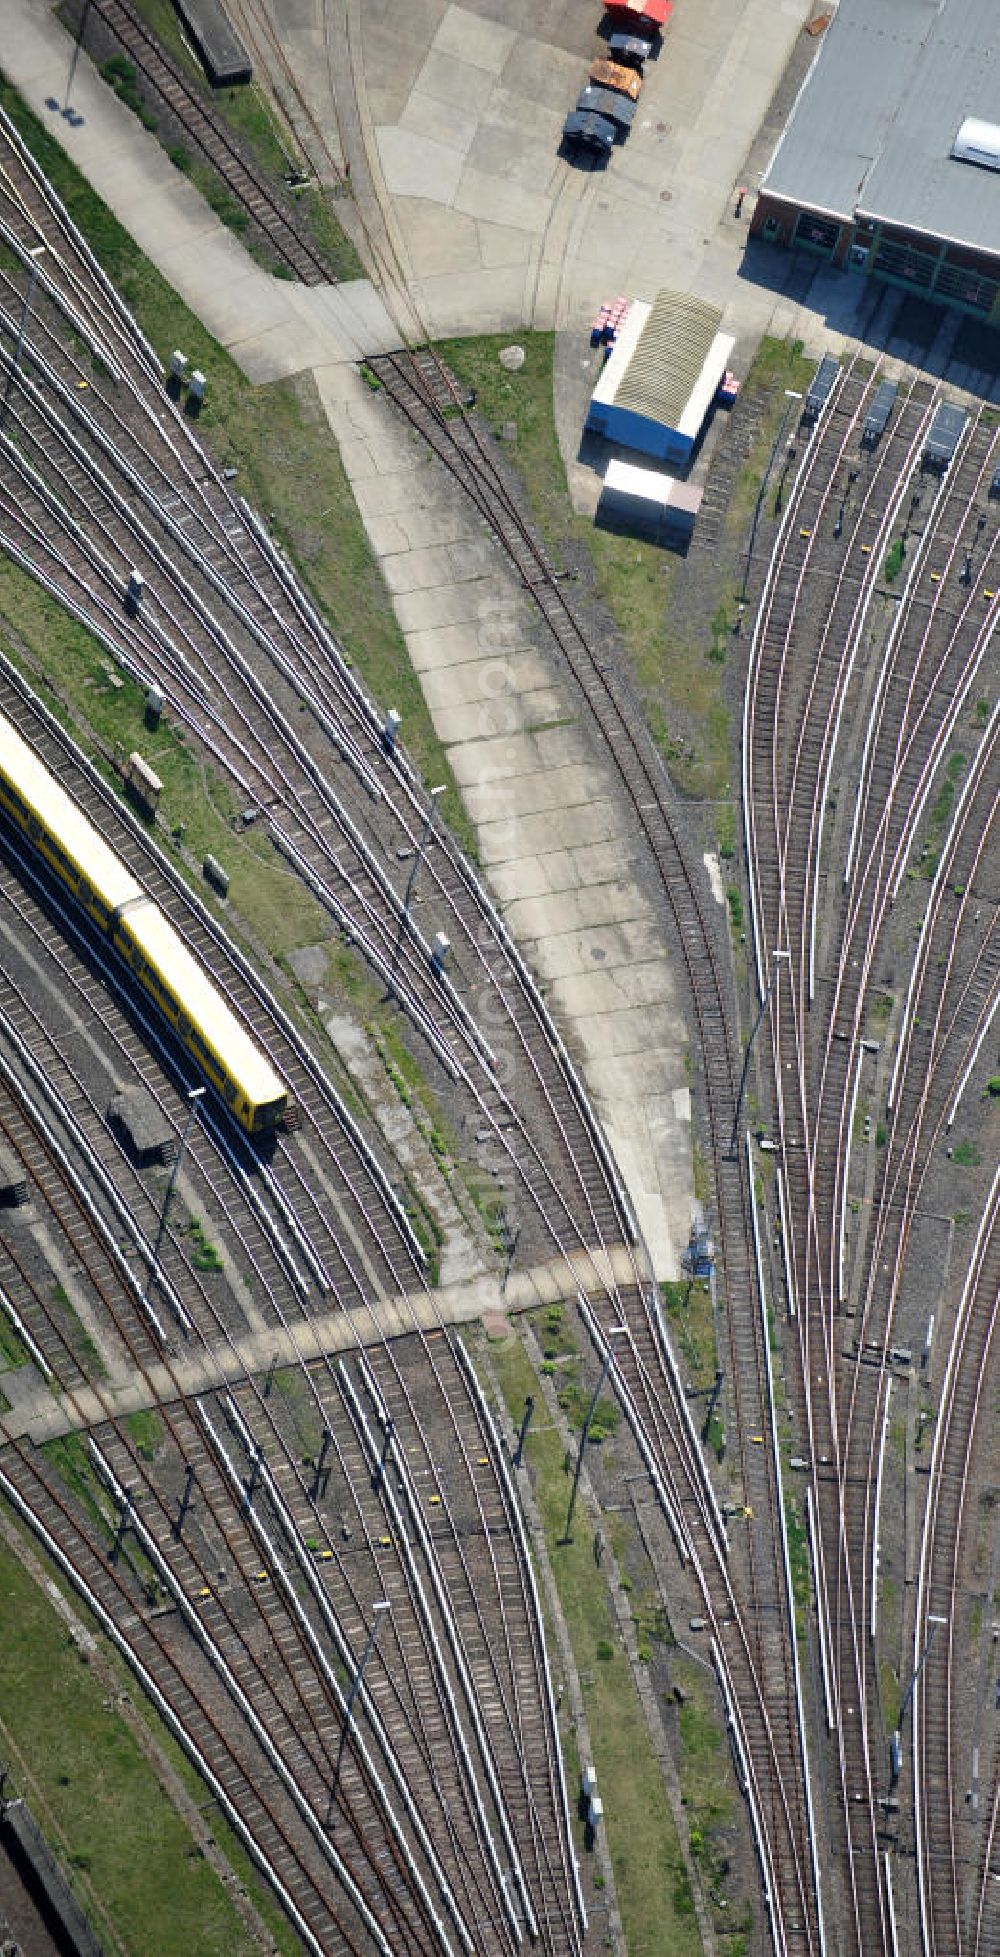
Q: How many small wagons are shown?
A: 5